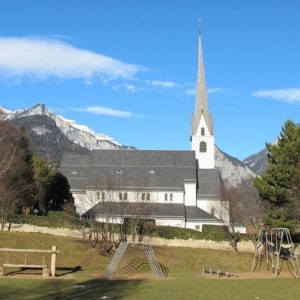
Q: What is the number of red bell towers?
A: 0